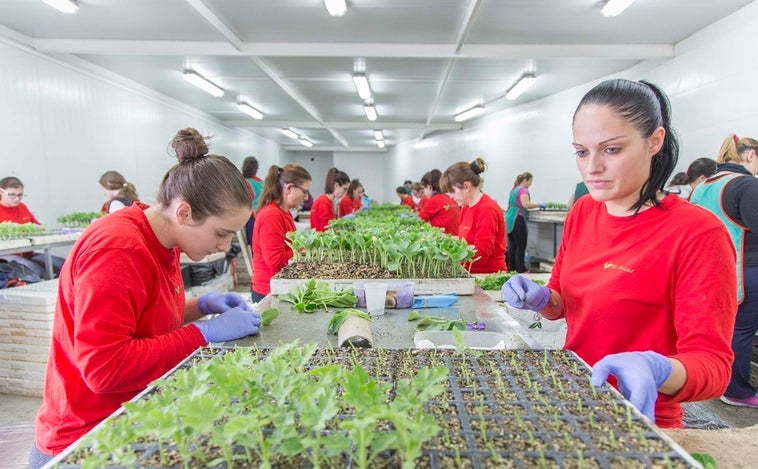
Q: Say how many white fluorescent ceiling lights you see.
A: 13